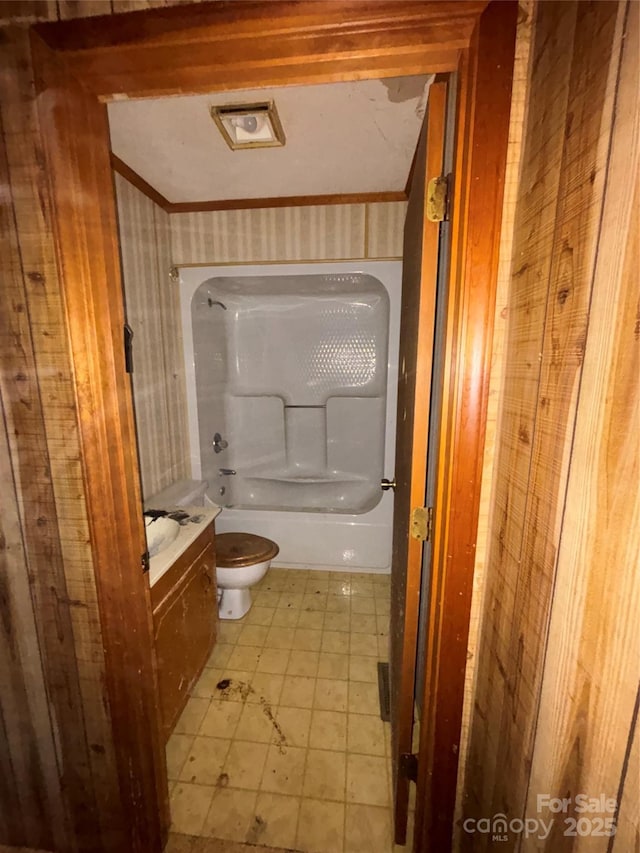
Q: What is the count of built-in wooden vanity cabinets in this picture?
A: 1